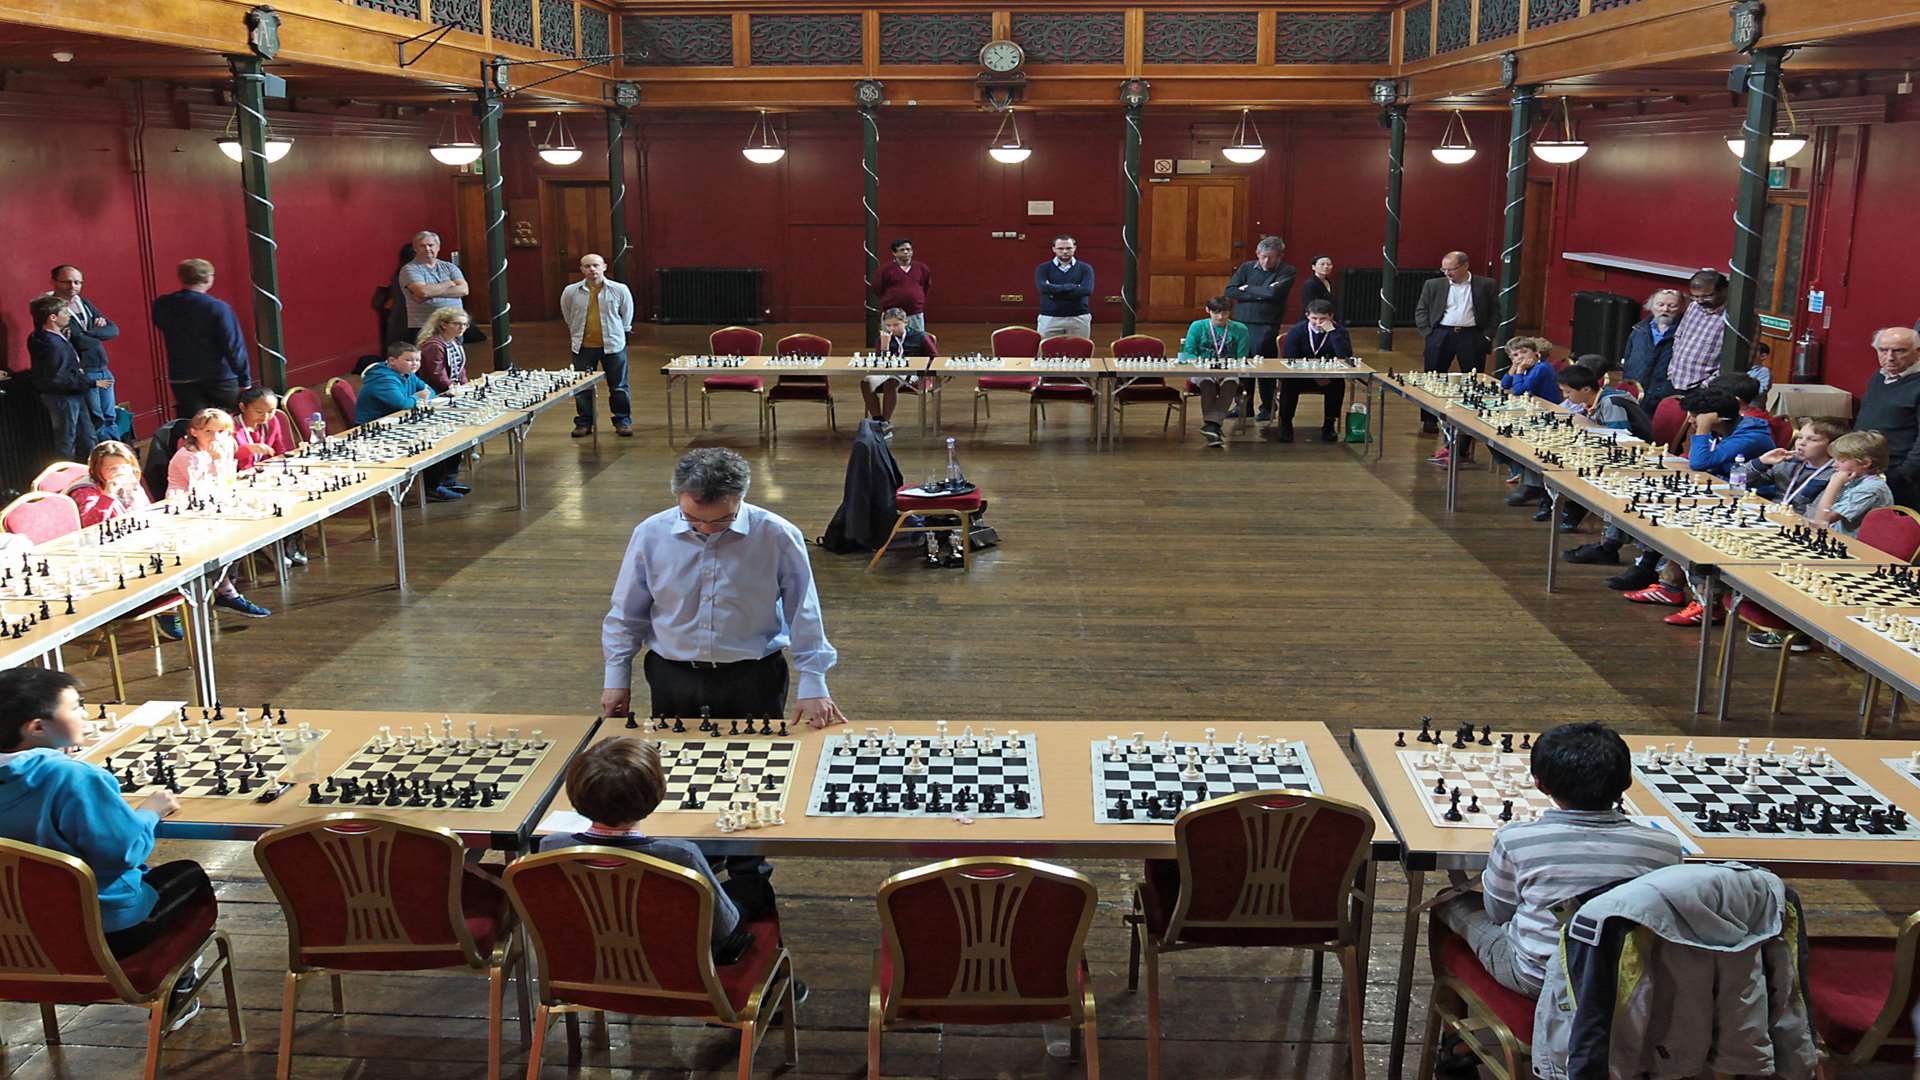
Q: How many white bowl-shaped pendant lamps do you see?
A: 9